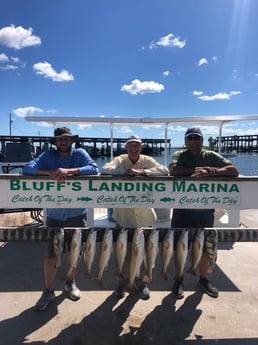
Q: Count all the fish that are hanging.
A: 11